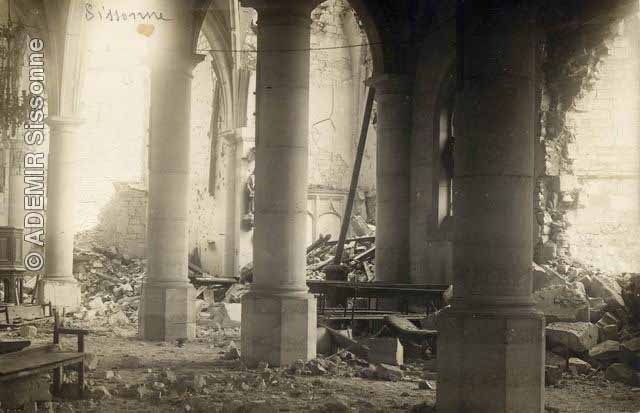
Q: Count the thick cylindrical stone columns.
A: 5